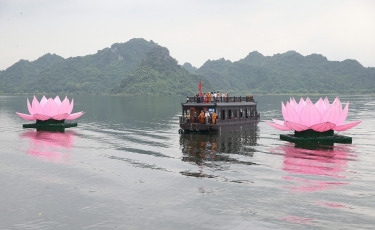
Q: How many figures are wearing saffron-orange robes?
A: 3